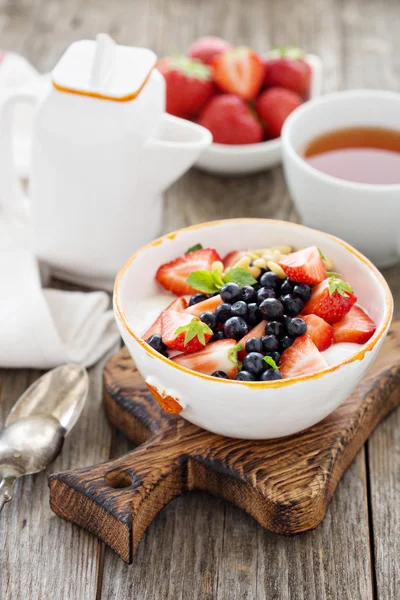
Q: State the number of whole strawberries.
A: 5